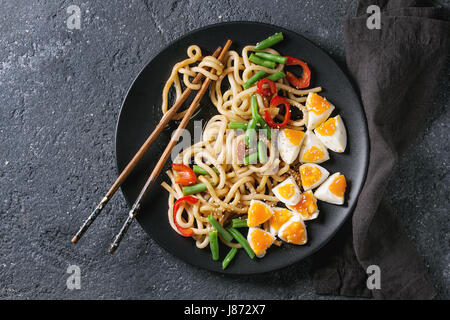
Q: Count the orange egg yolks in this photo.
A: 12